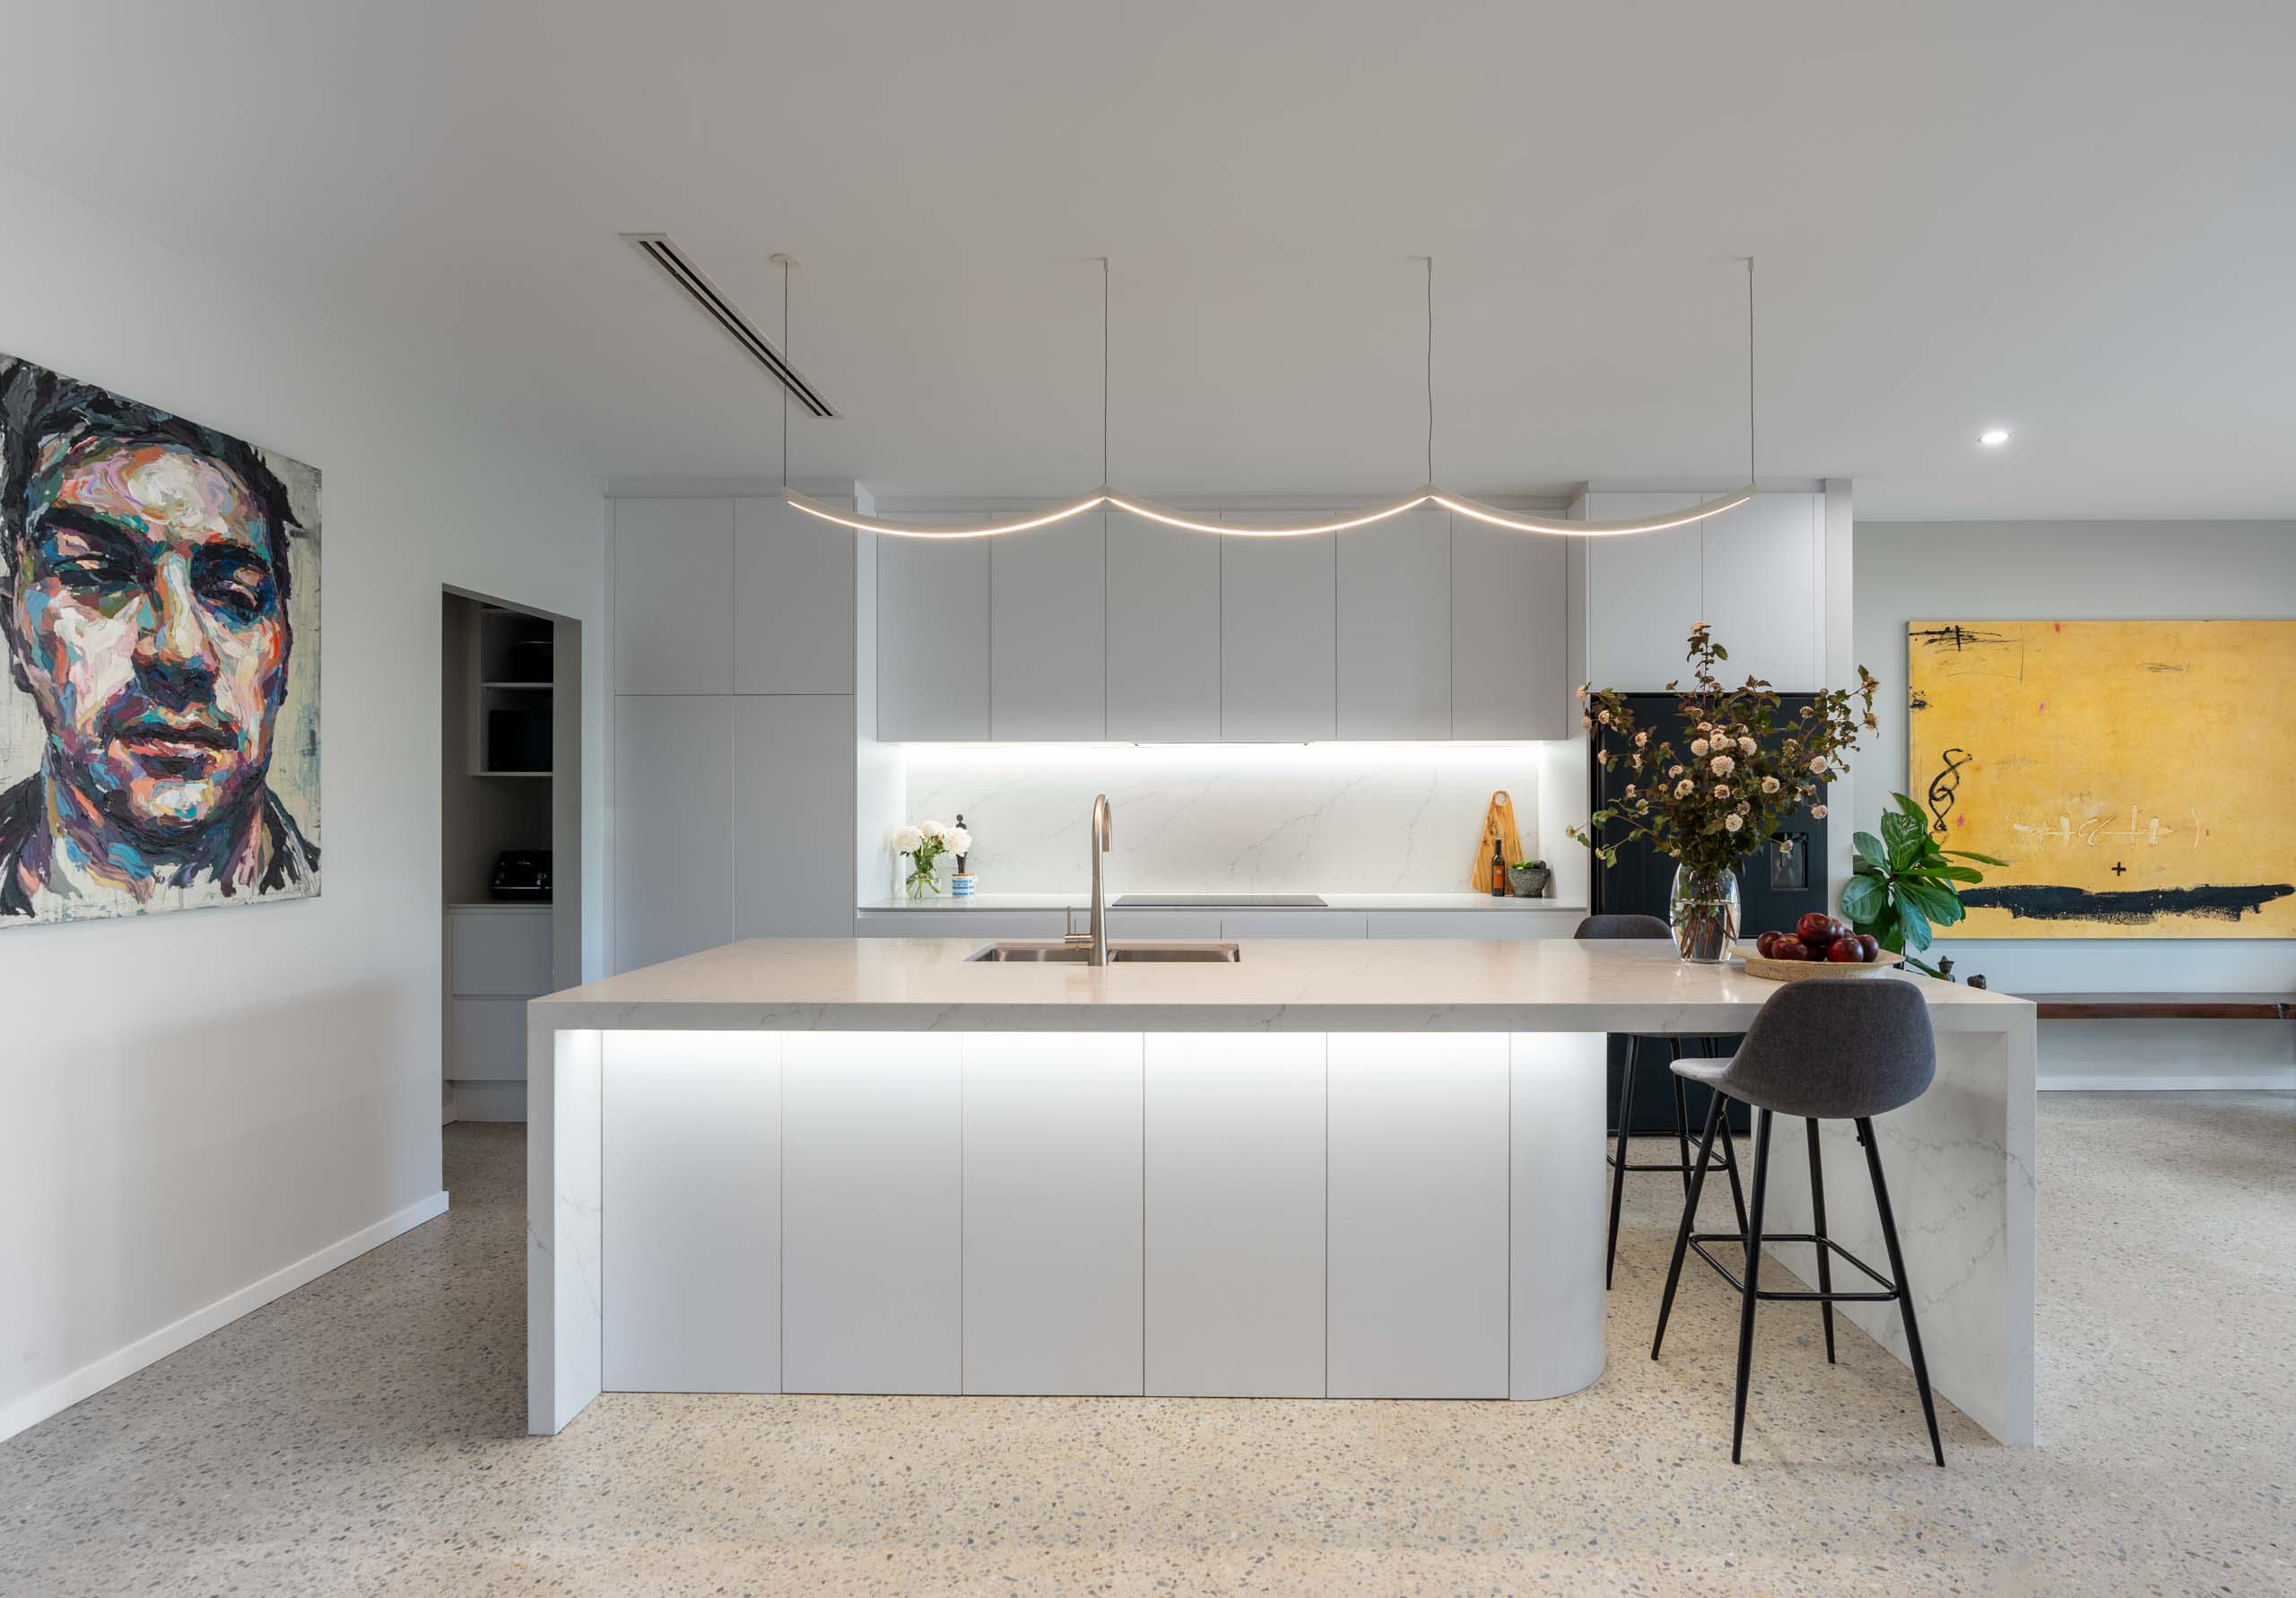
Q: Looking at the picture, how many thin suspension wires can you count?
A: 4